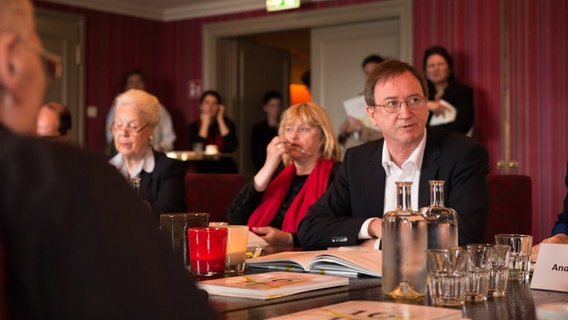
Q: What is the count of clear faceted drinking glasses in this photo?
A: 4